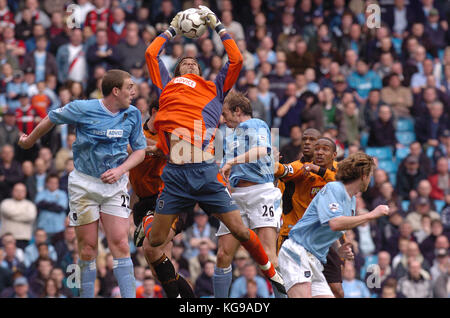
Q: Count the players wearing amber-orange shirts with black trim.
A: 3